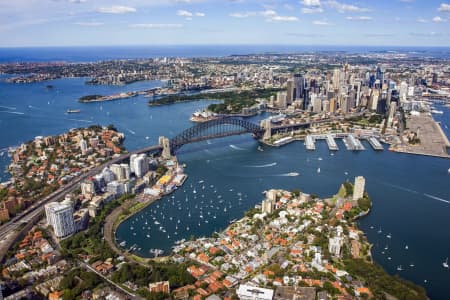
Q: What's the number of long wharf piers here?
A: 4